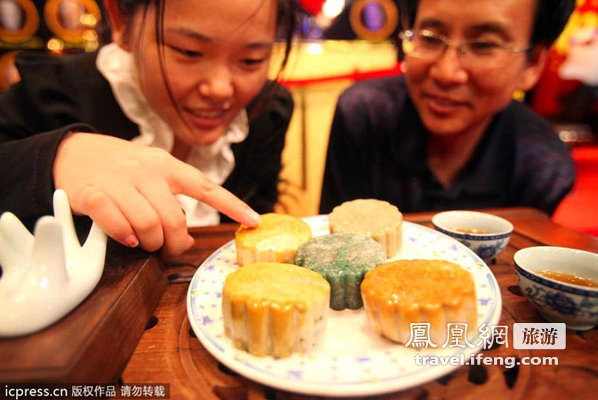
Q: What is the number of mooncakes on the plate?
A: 5